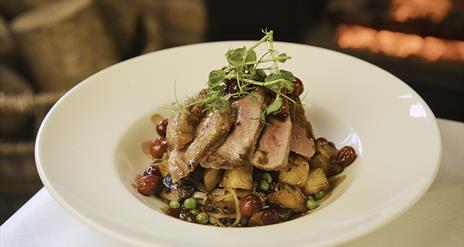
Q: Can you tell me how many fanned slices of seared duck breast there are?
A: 5